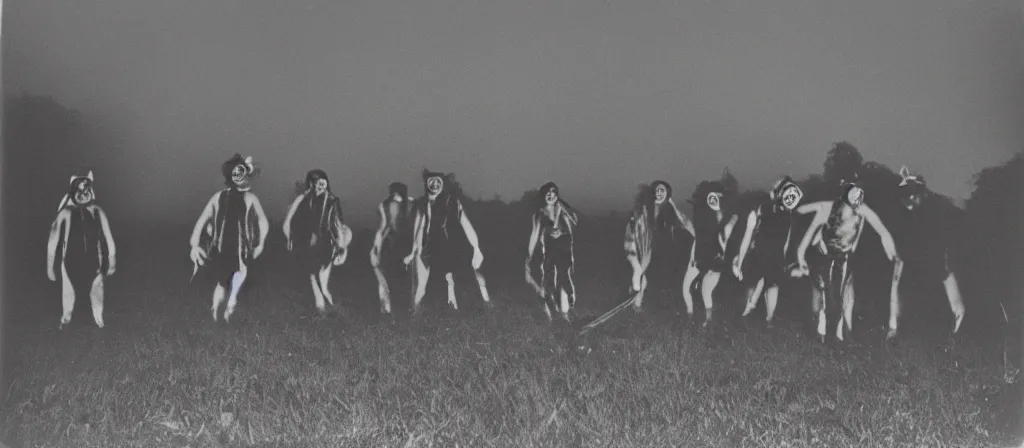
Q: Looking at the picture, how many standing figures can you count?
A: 11